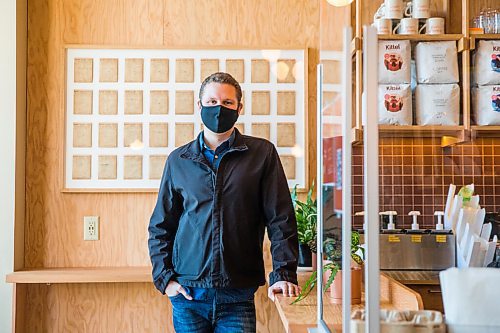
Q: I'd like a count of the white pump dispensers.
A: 4